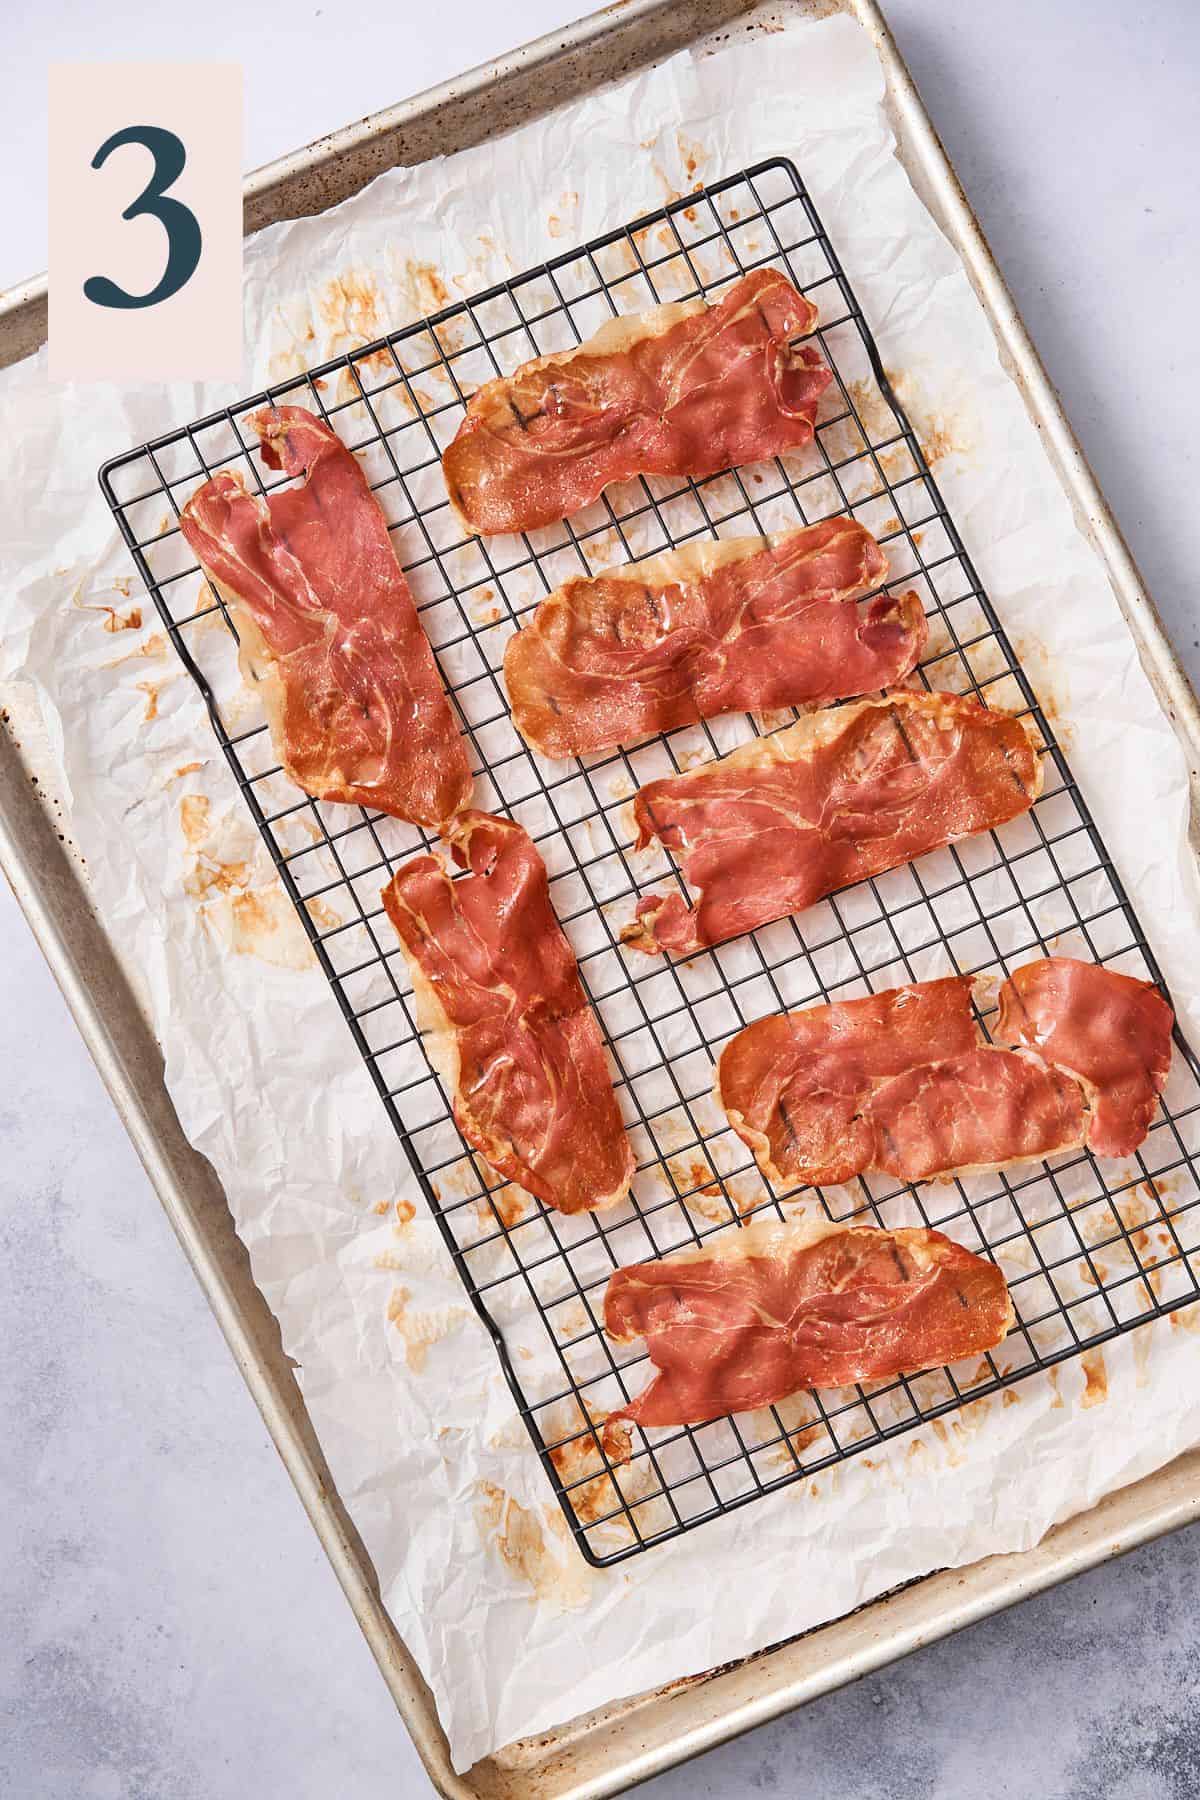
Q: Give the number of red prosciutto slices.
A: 7